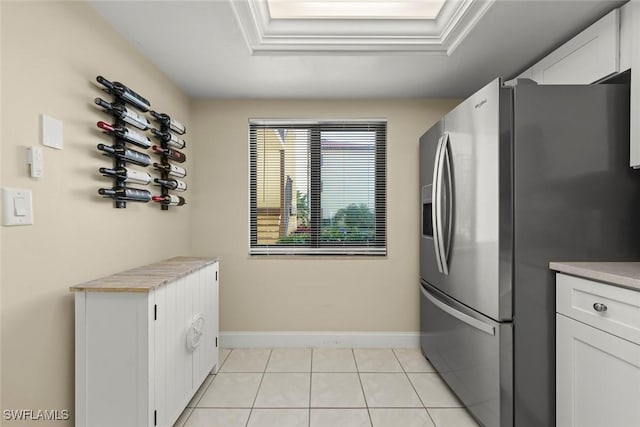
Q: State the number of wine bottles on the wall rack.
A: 12